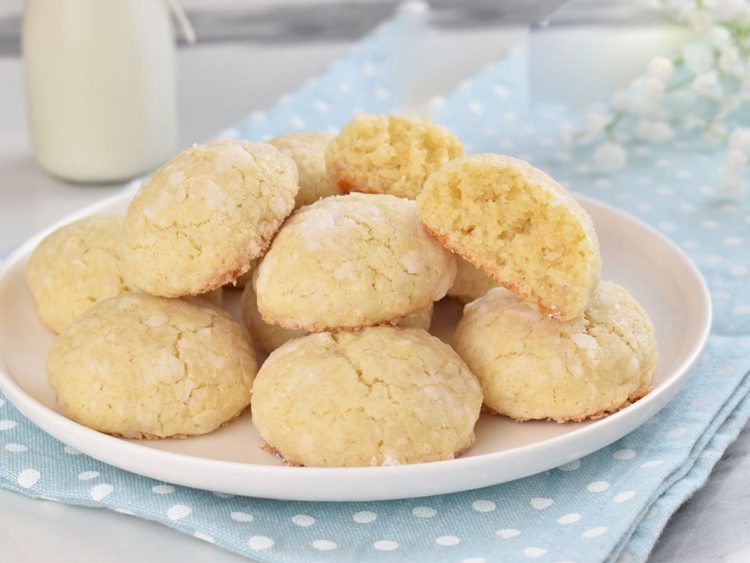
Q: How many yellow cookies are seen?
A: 11